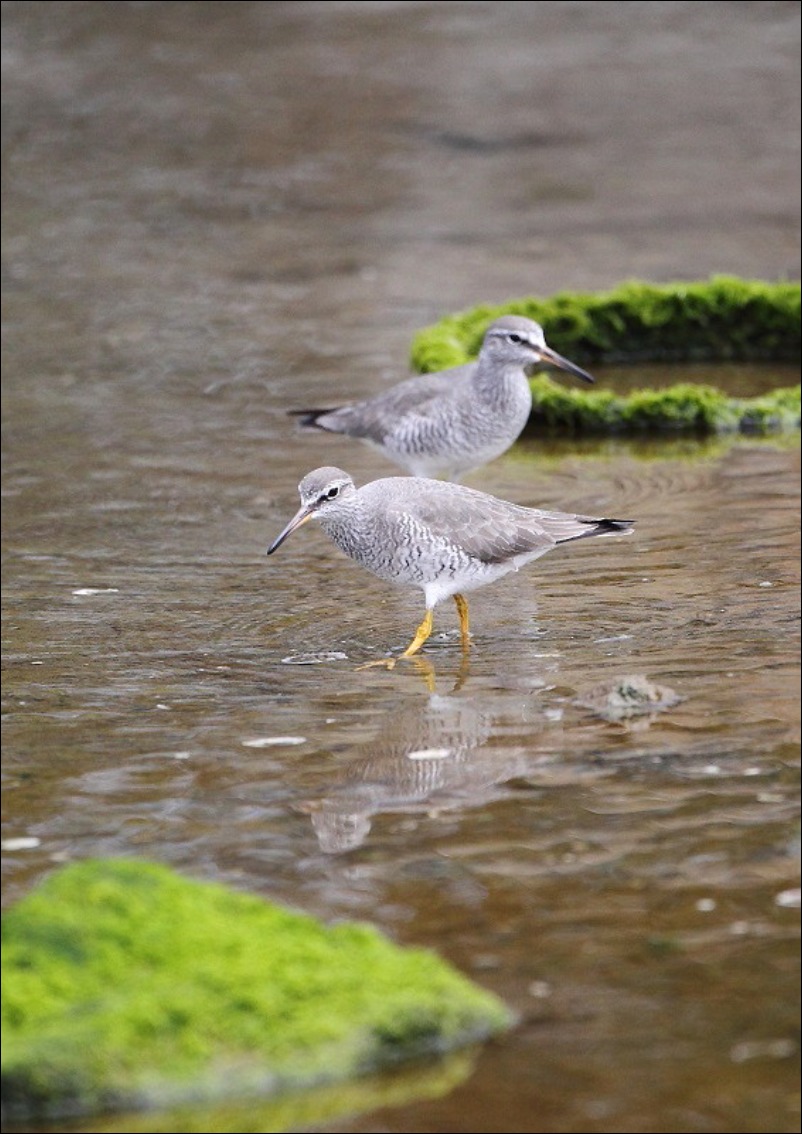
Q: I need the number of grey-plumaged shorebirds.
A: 2